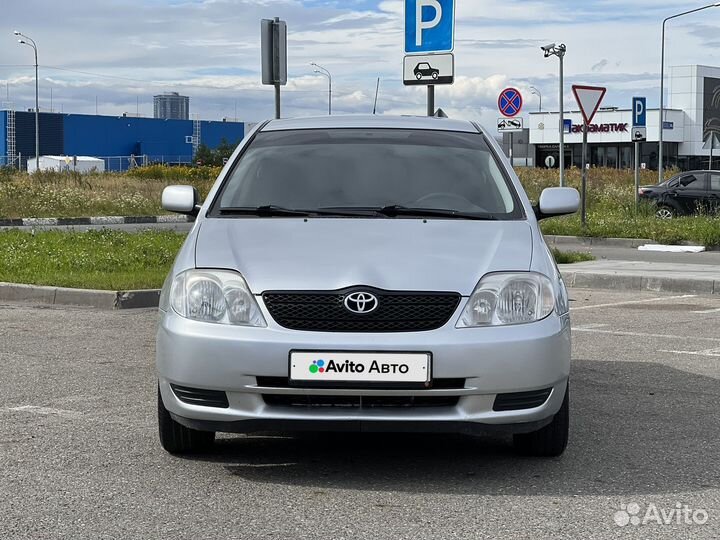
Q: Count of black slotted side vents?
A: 2